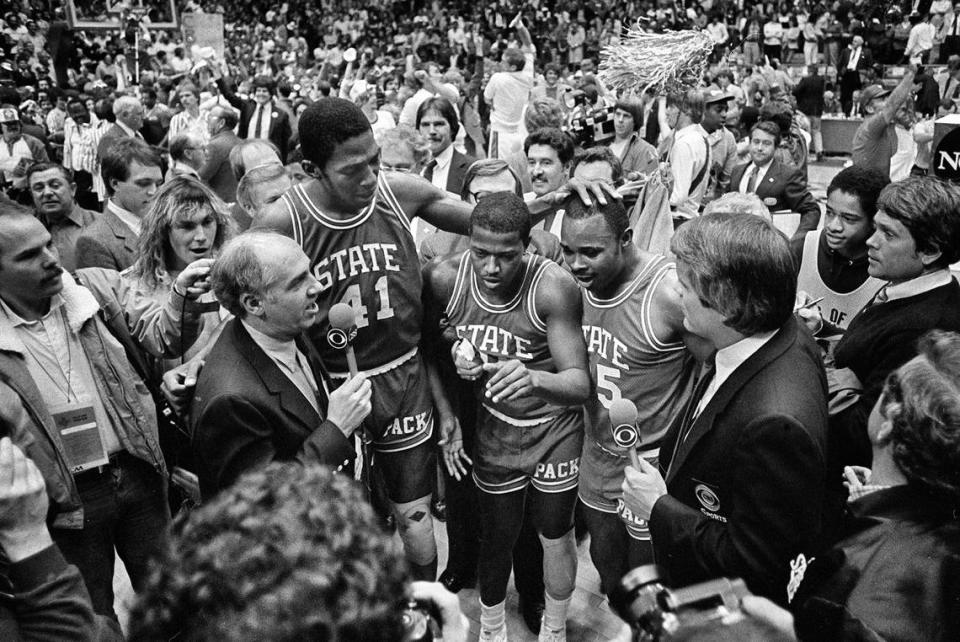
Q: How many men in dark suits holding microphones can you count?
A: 2